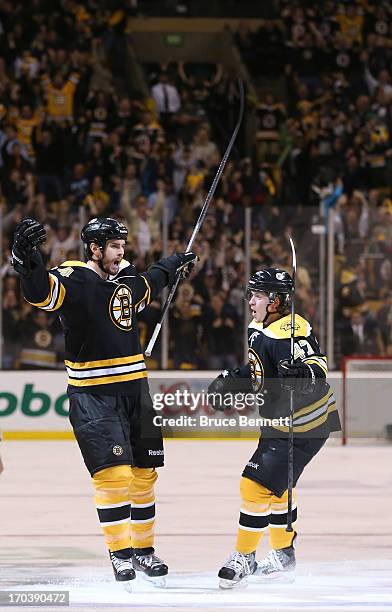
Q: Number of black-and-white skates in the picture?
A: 4